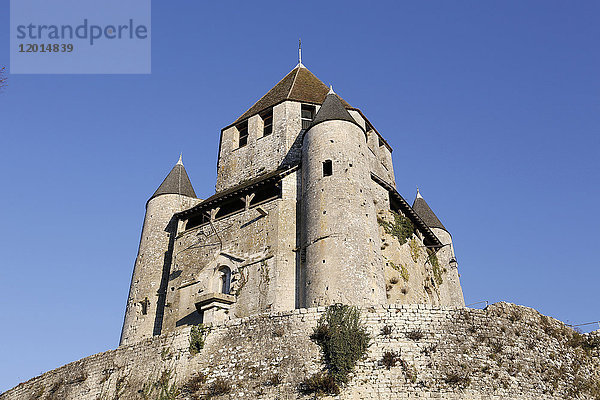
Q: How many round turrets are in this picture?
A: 3